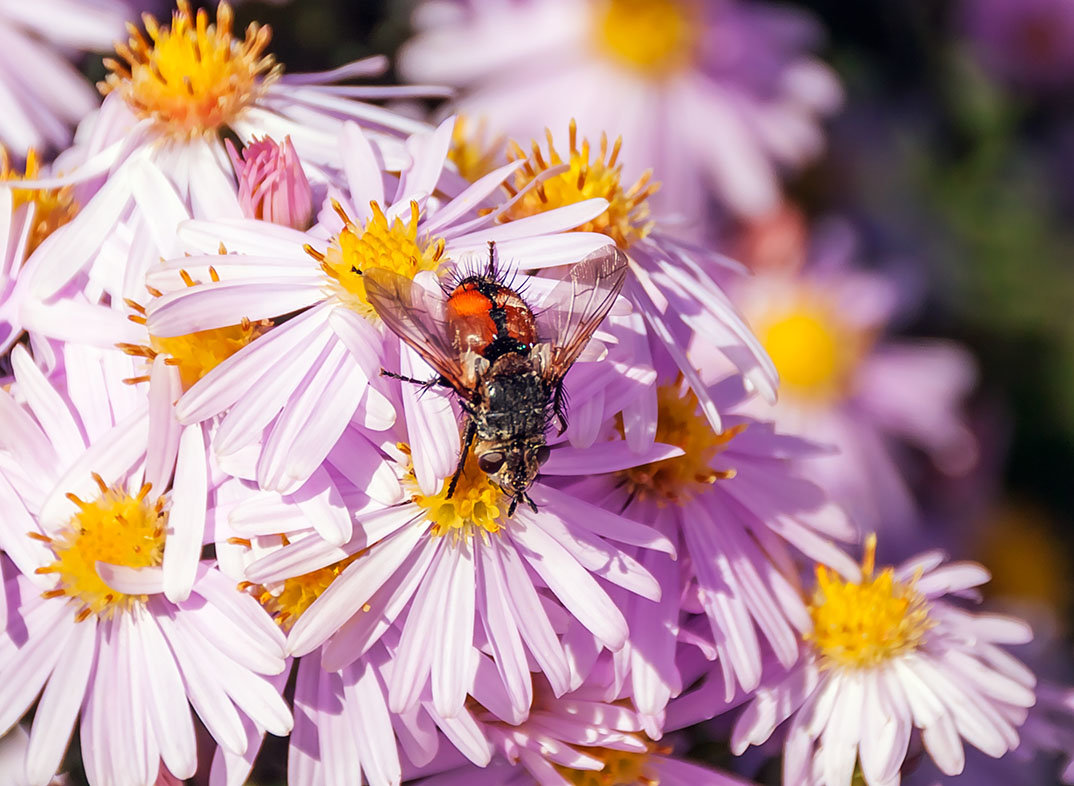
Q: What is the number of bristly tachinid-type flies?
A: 1